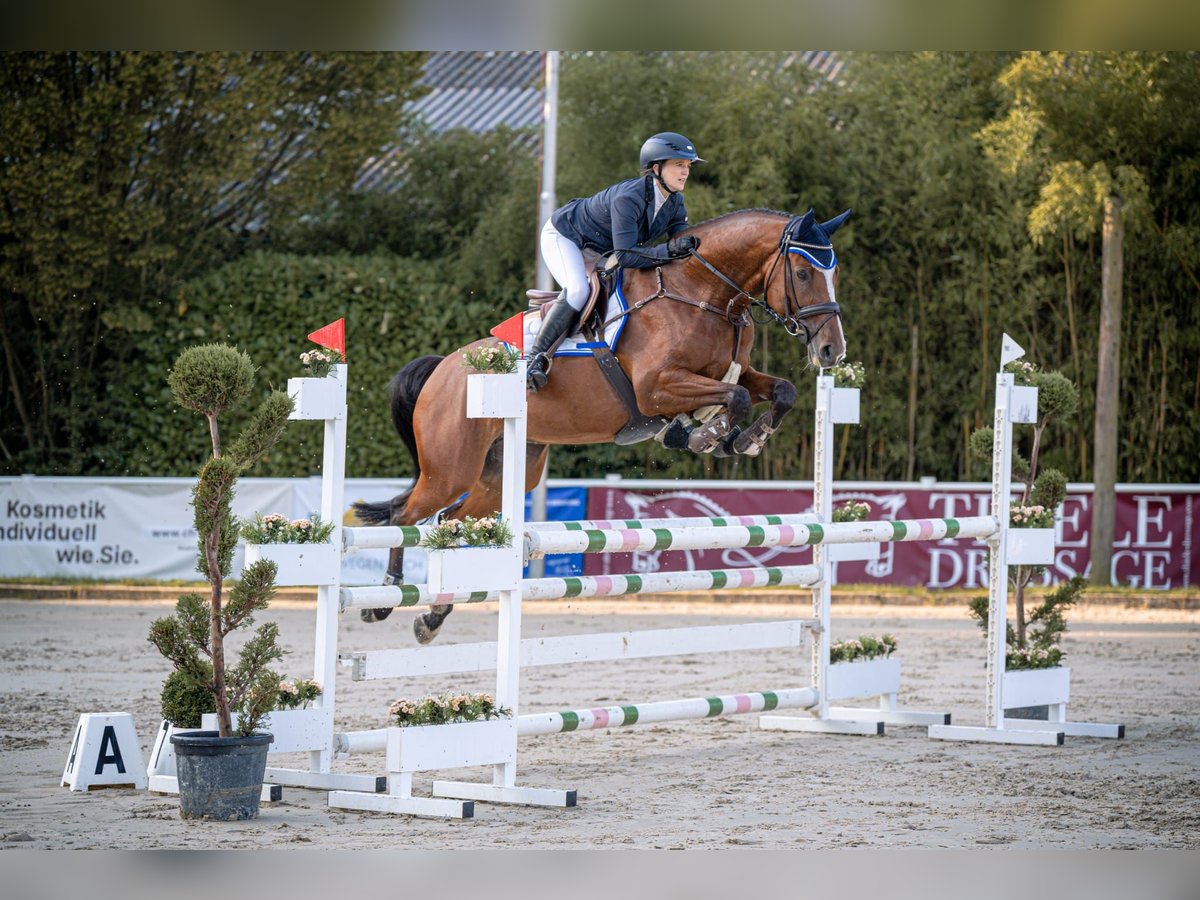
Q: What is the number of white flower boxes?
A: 12